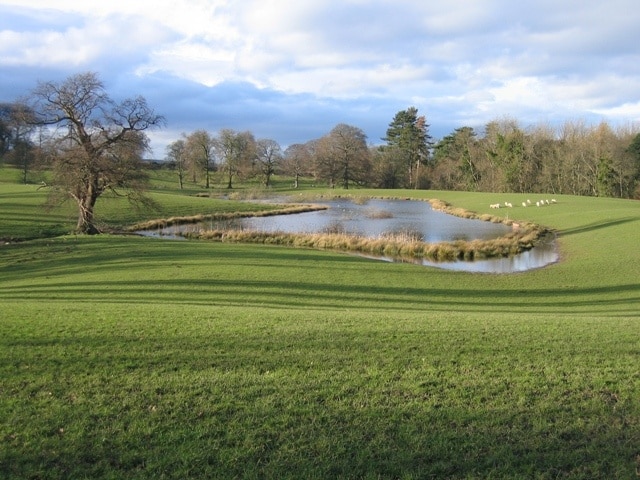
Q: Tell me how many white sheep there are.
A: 10